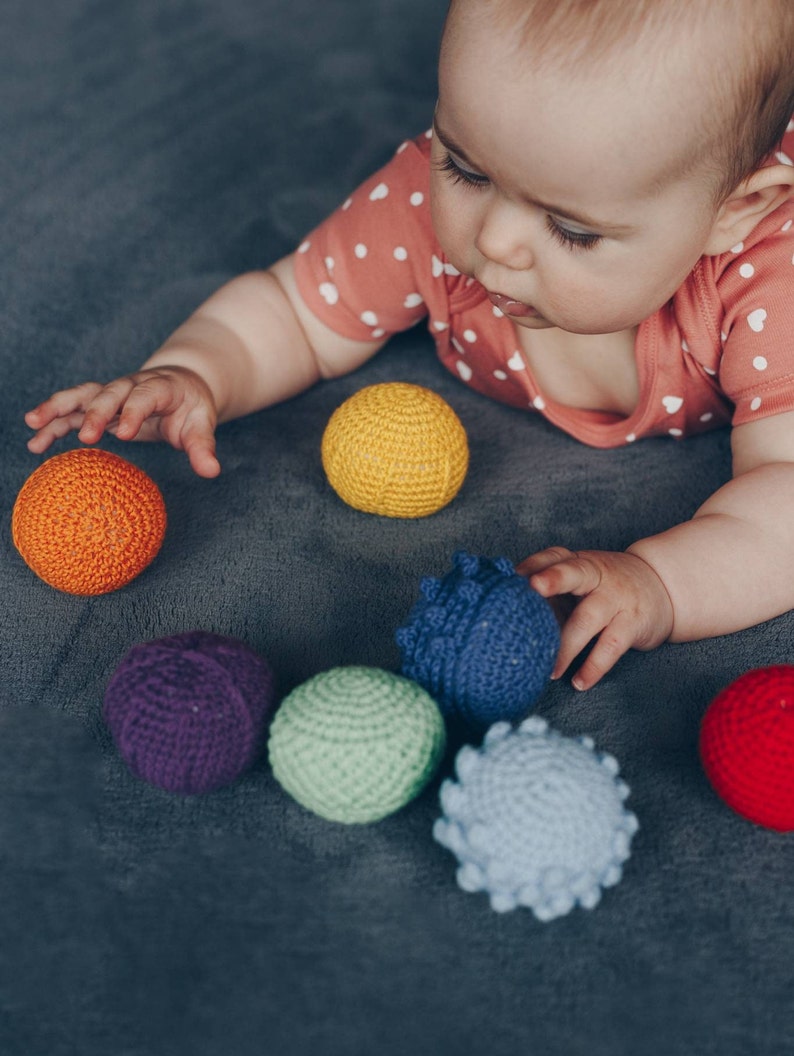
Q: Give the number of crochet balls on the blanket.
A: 7